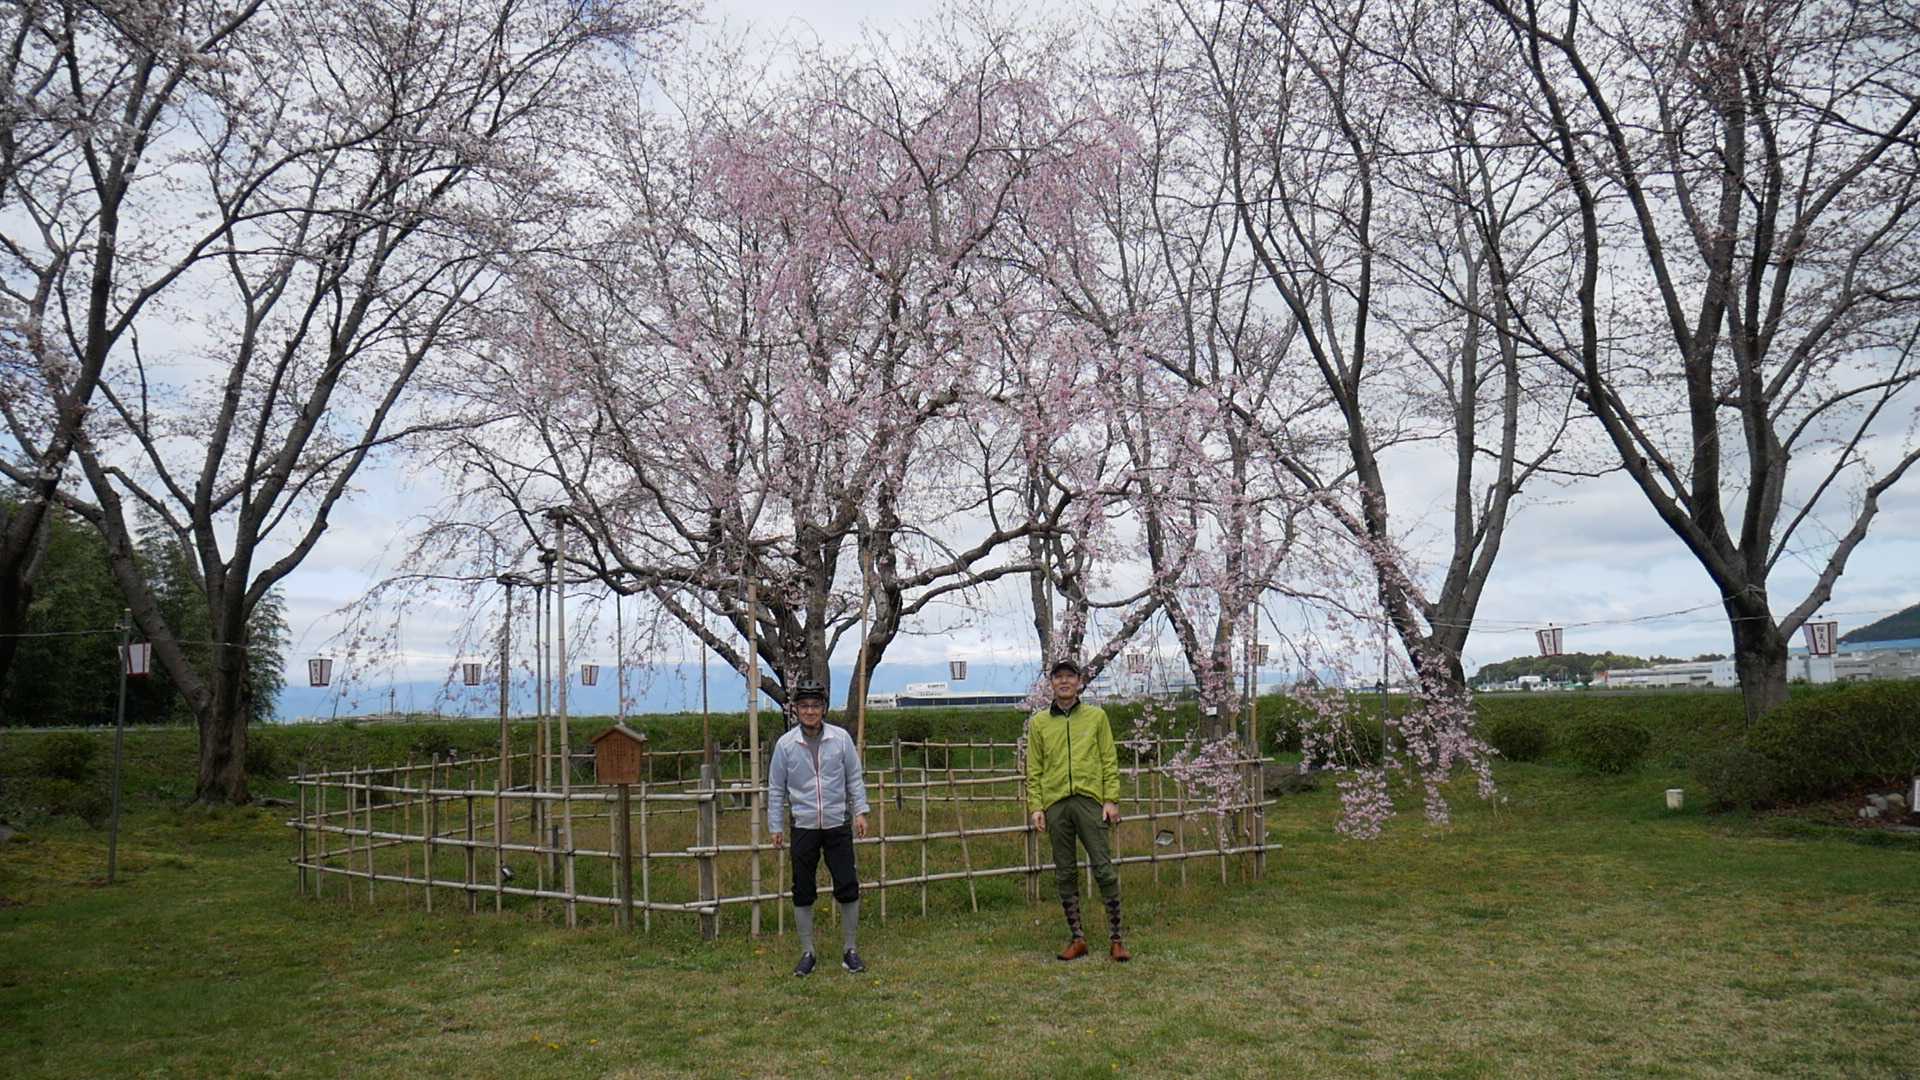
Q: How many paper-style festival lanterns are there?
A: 9